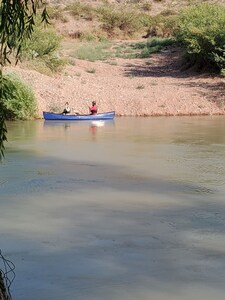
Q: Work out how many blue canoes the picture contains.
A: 1